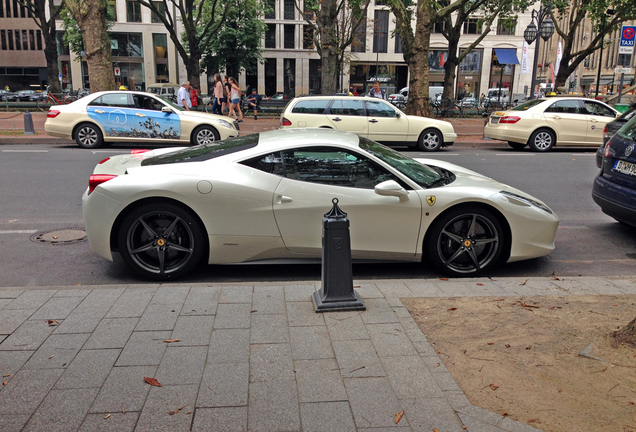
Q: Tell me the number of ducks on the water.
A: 0